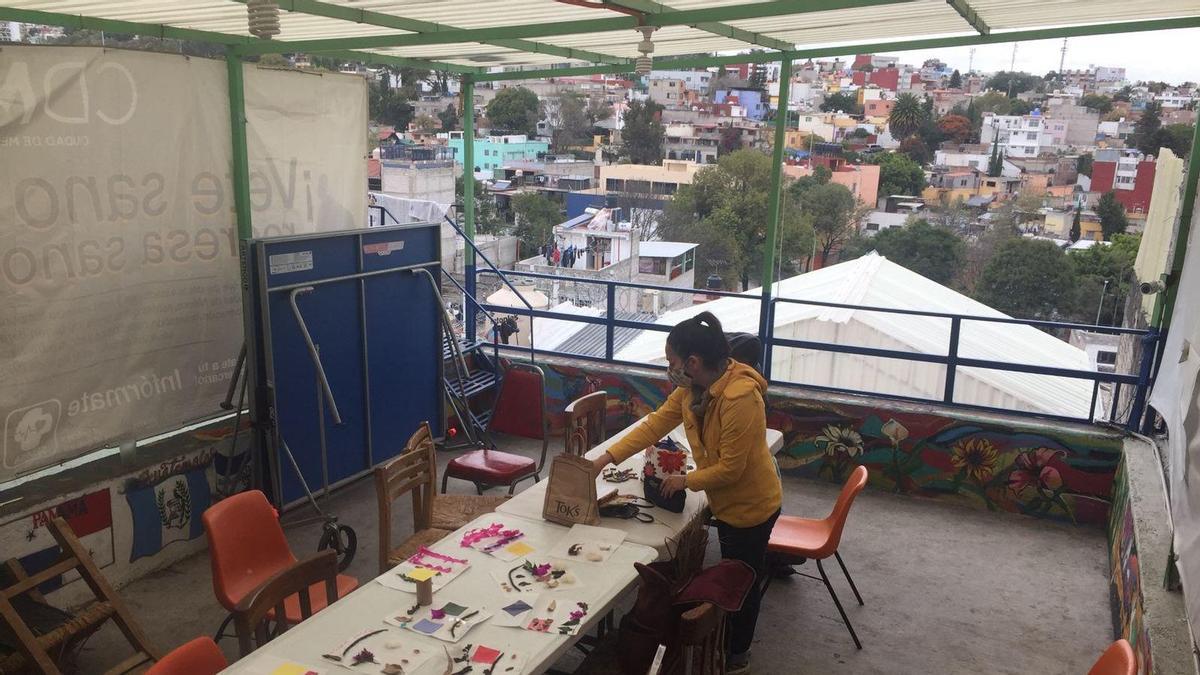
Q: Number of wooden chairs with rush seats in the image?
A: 3